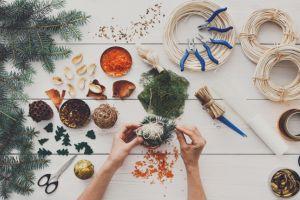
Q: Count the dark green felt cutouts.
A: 9